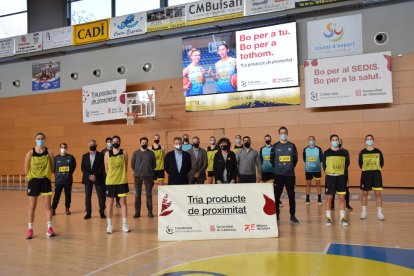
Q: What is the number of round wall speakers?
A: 6